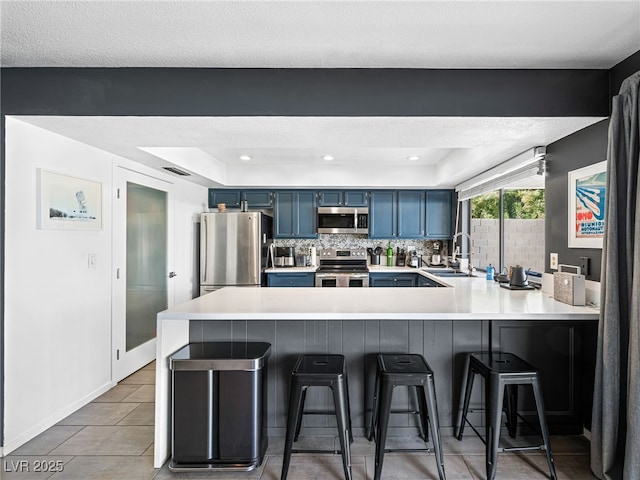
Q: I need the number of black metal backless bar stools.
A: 3